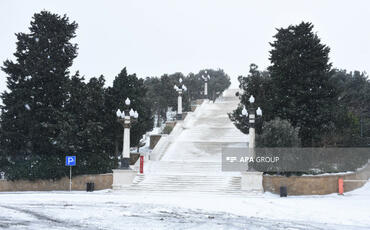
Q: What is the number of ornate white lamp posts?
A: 4